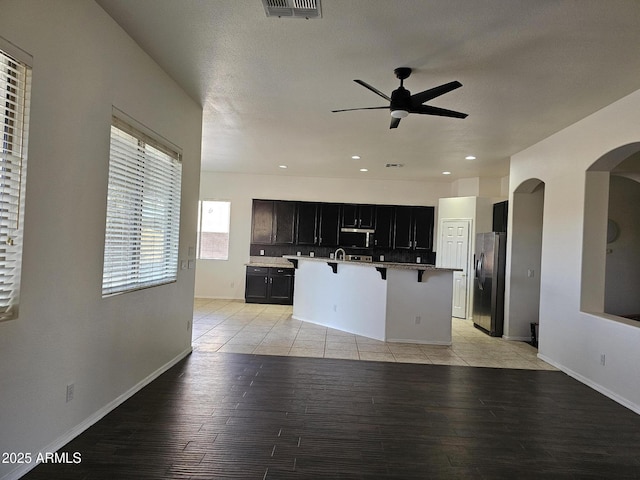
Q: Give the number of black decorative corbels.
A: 4